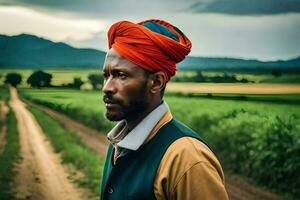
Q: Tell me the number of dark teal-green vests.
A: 1